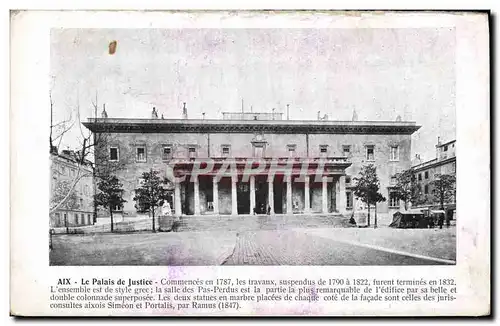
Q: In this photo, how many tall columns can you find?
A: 10